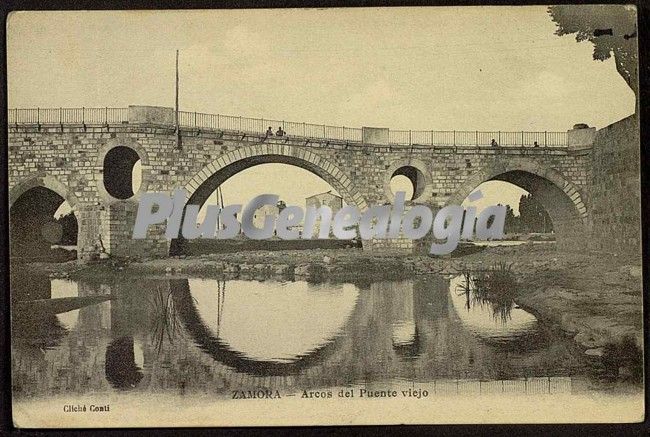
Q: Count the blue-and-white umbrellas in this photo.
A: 0